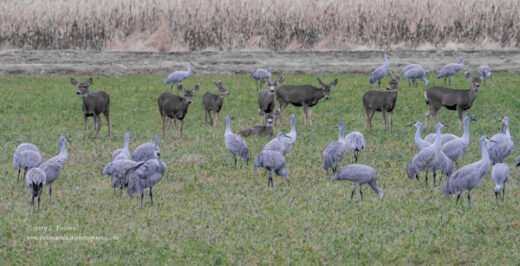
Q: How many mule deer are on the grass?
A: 8